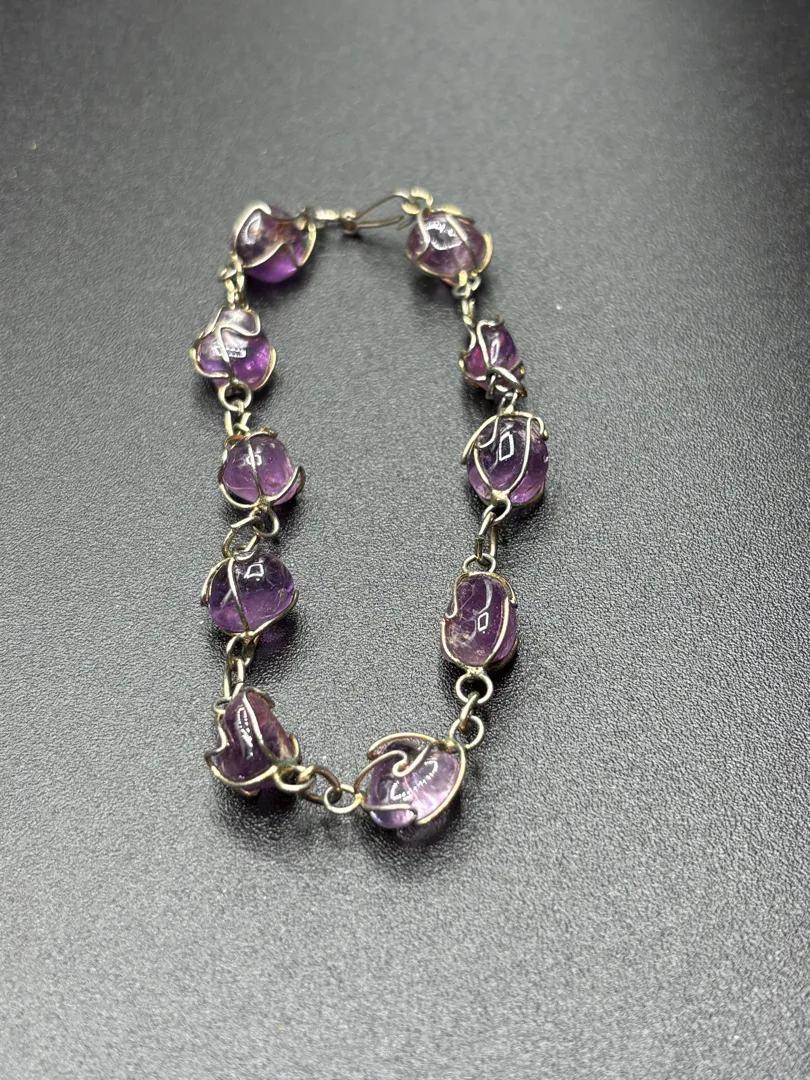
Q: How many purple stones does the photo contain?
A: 10